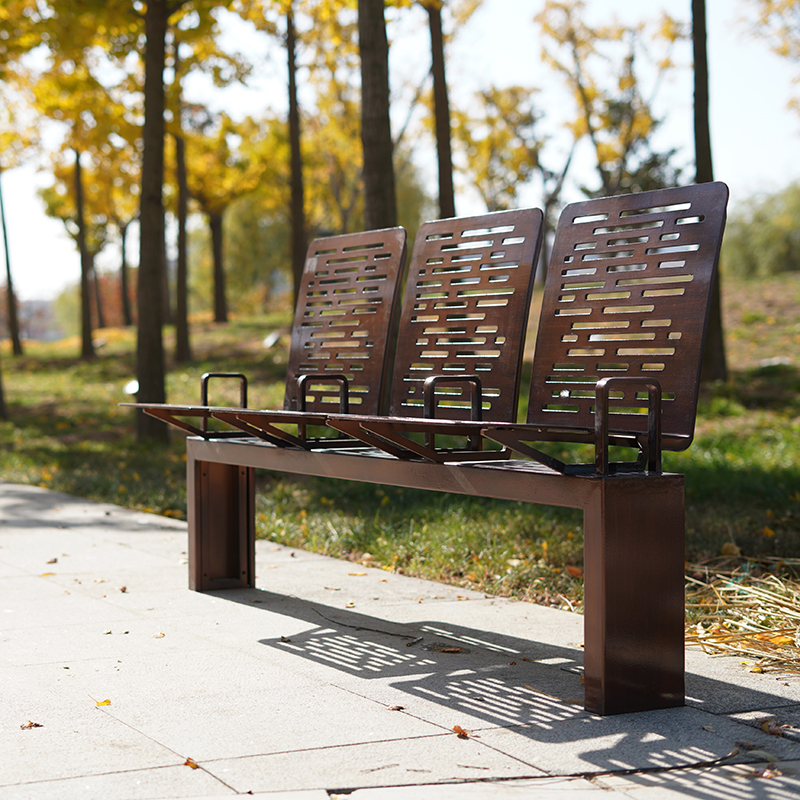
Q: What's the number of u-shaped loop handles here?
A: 4